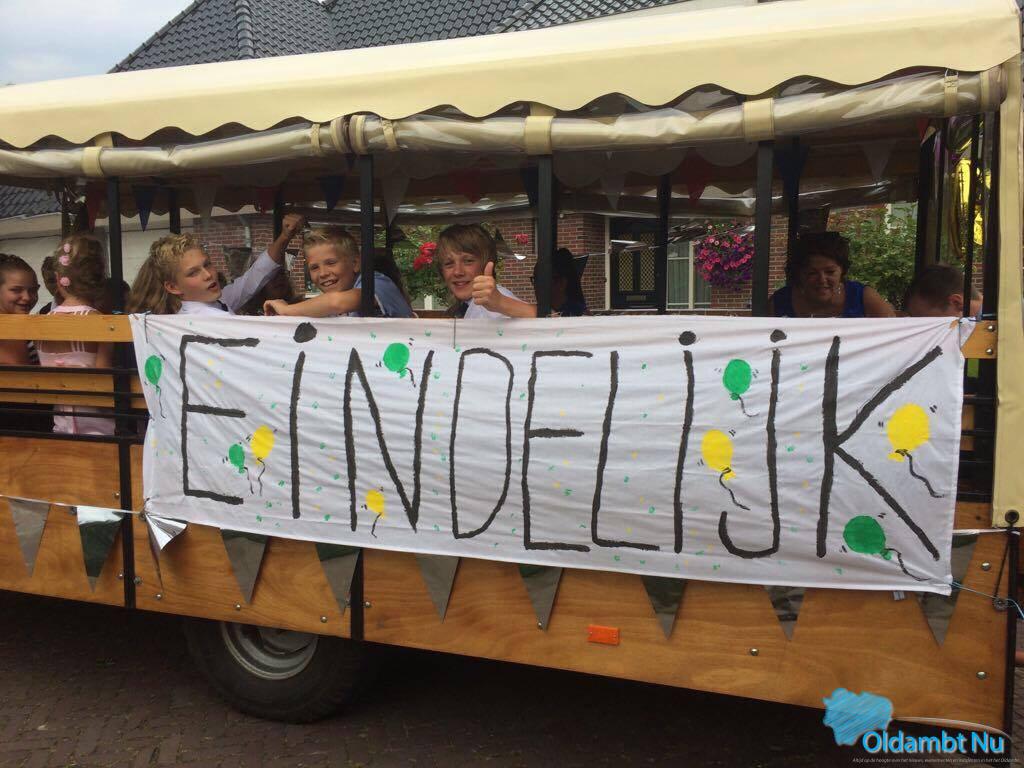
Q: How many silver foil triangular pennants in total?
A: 10